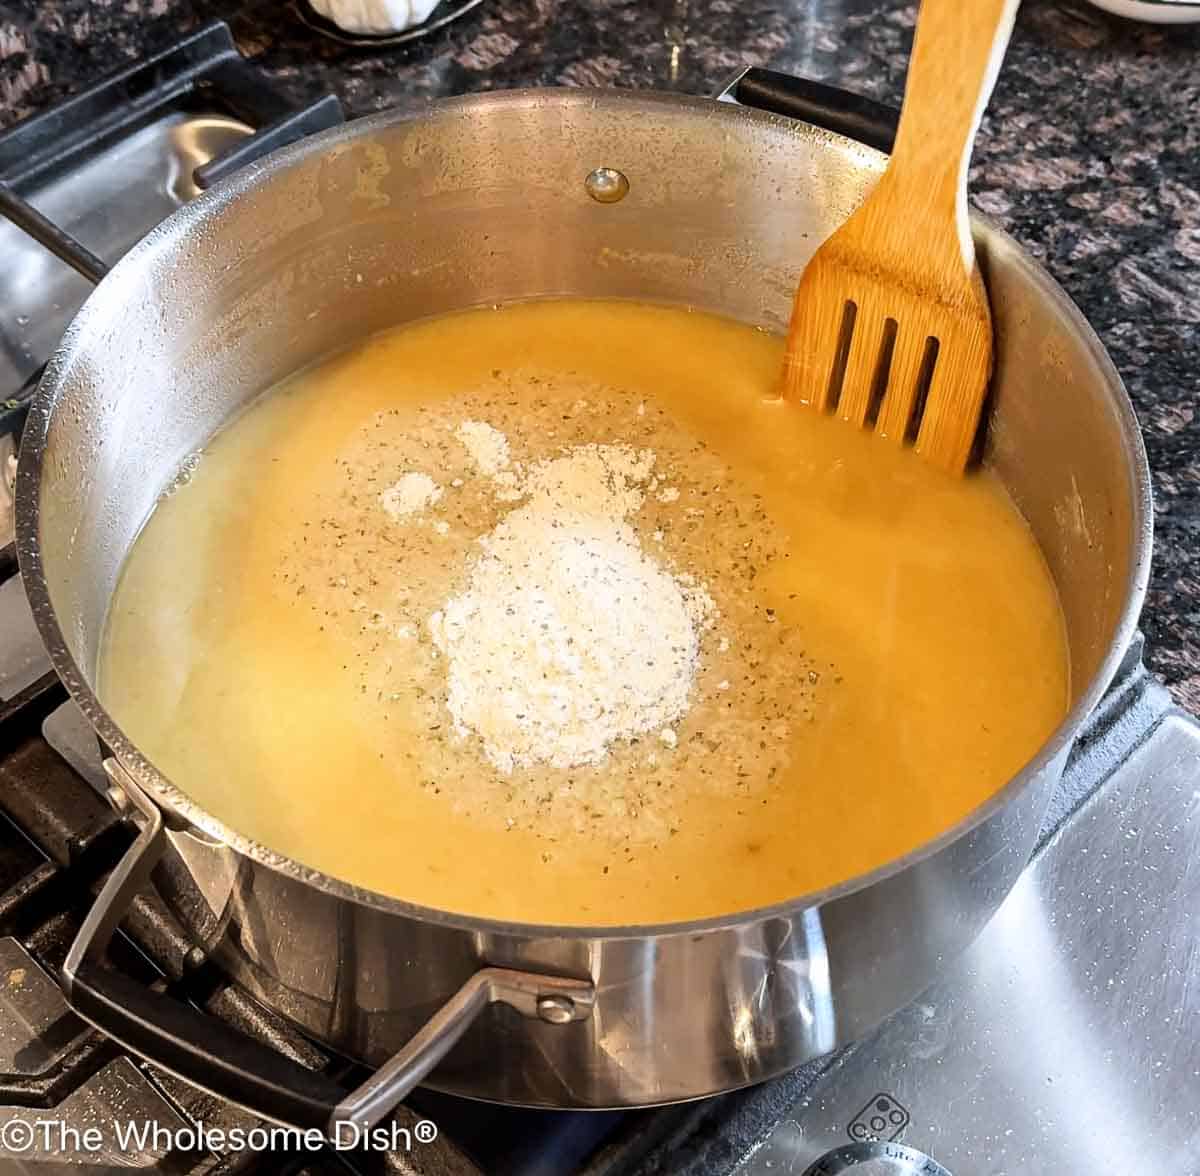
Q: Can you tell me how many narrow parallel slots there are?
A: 3